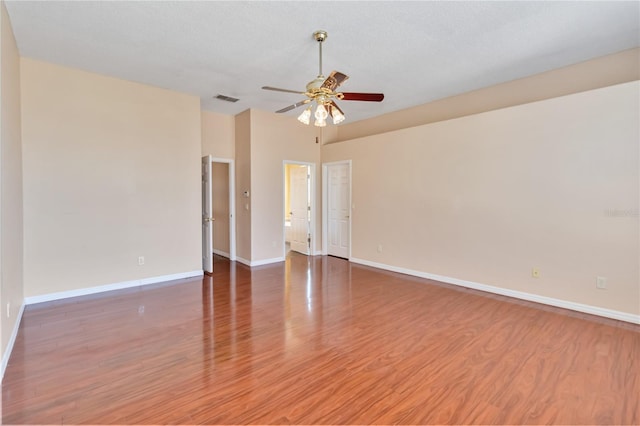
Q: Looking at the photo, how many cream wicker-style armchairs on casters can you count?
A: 0